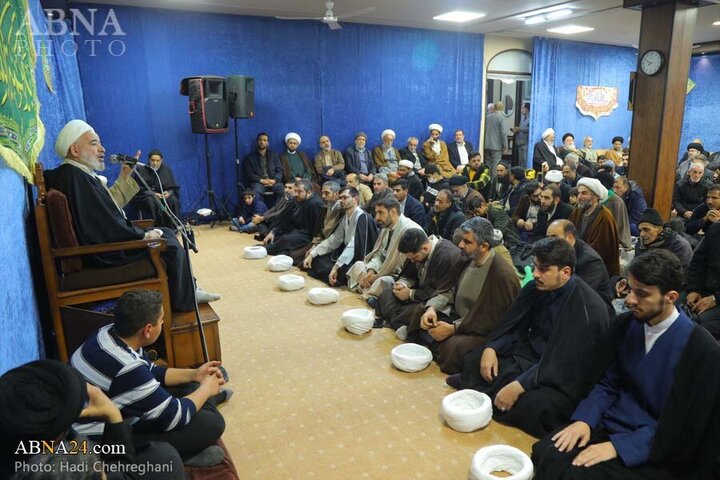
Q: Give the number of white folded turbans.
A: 8